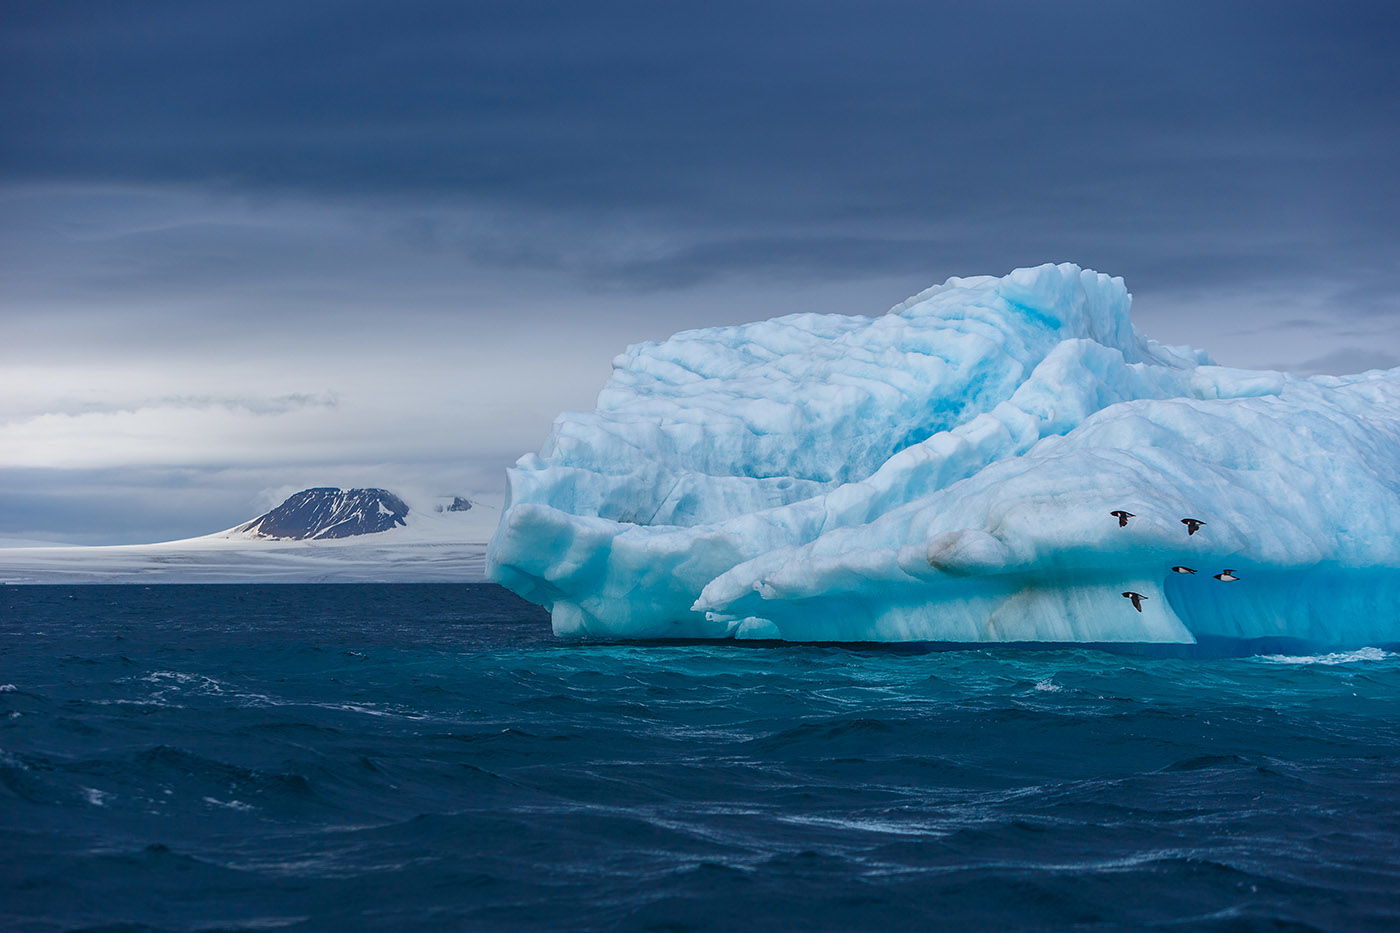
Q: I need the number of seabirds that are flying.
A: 5